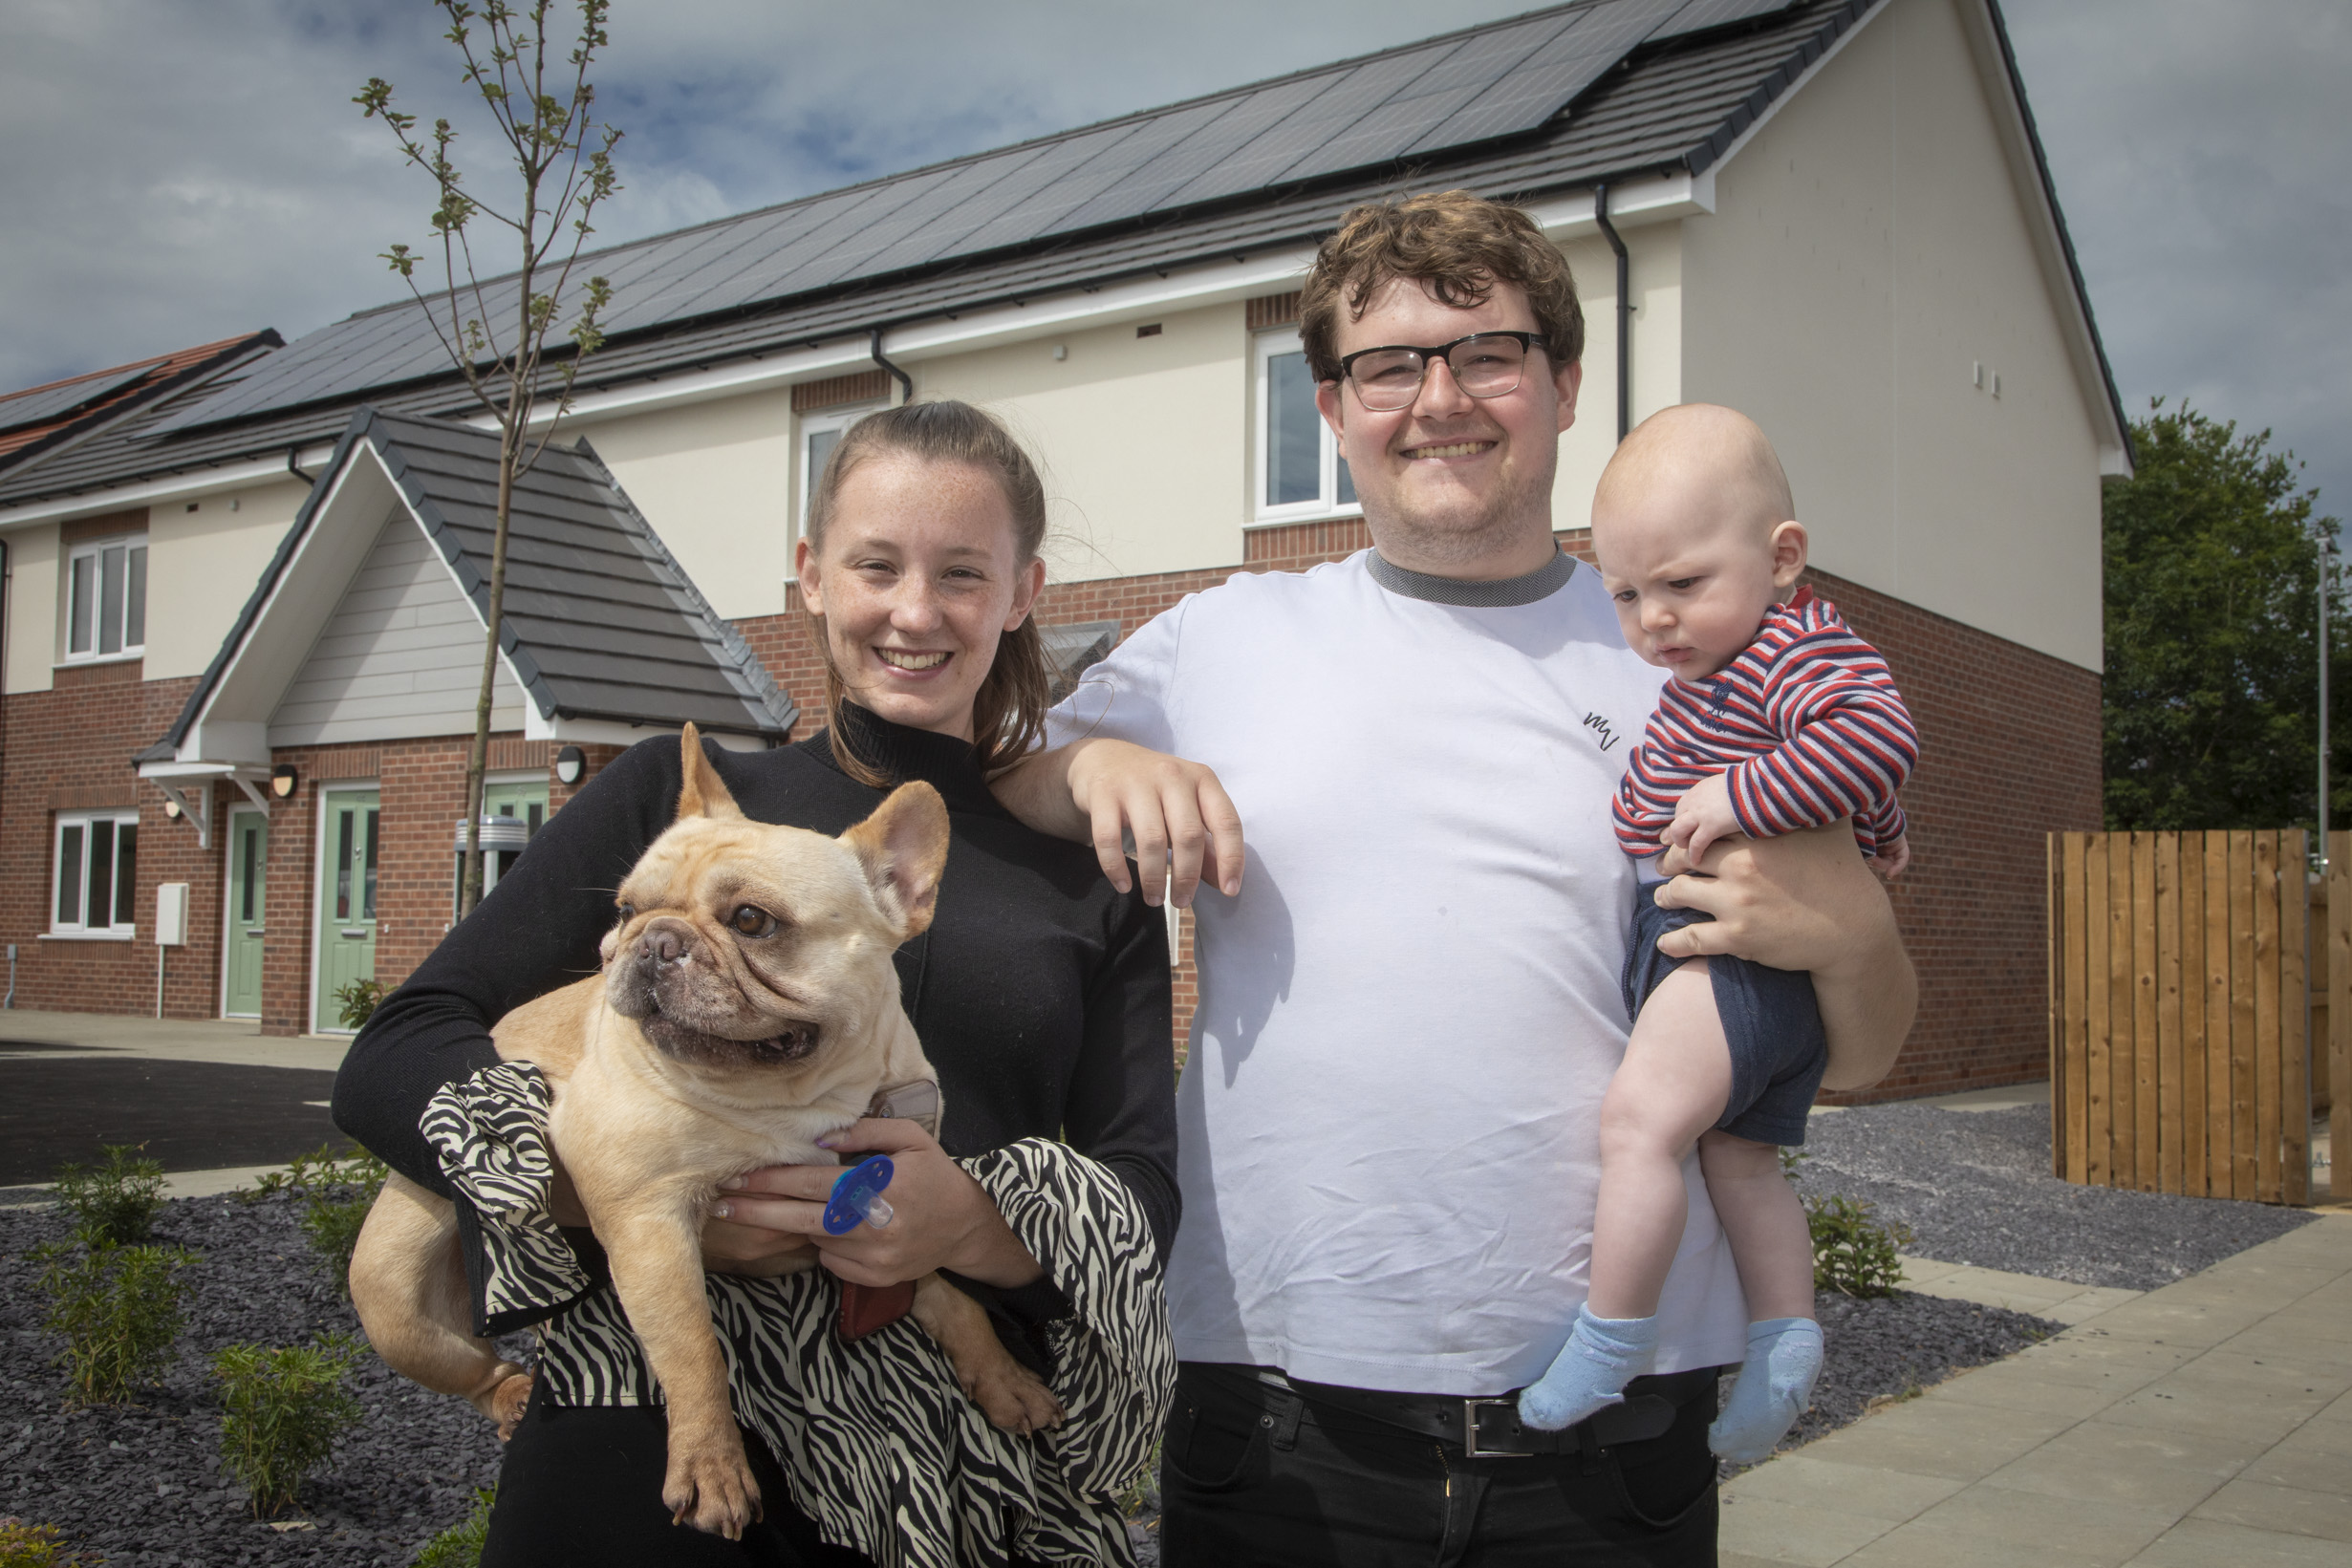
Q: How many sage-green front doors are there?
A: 3